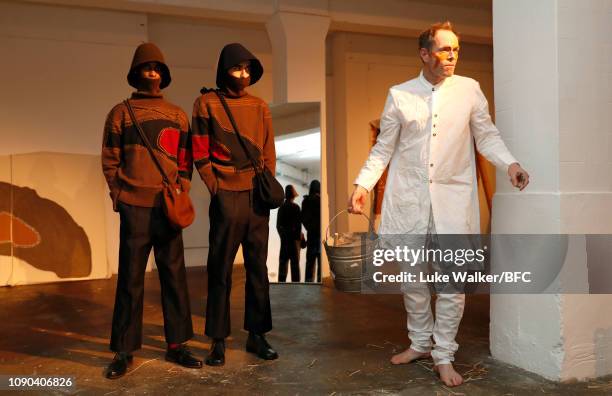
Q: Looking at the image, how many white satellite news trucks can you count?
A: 0